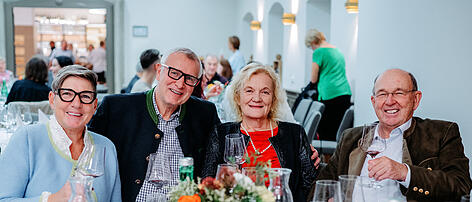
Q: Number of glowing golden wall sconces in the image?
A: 3